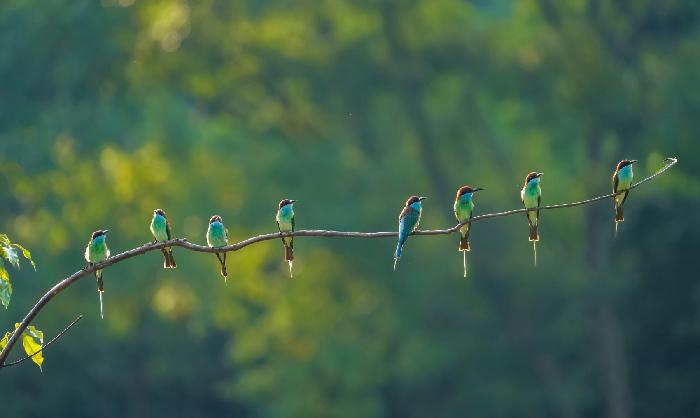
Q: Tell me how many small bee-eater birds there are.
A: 8